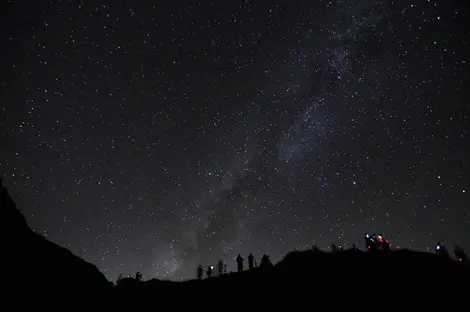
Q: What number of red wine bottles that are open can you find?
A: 0